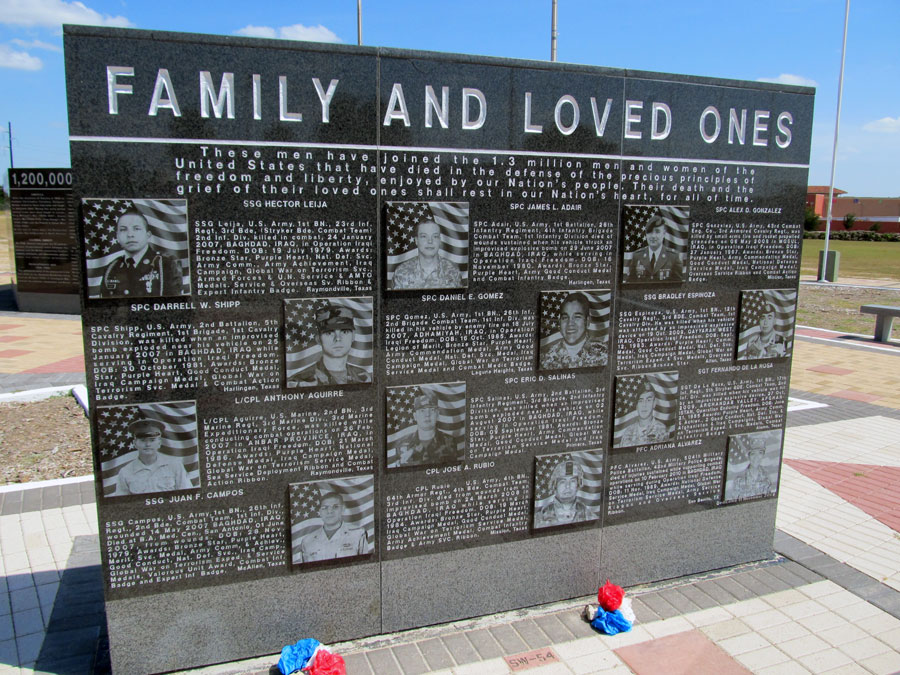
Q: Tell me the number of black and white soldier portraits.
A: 12